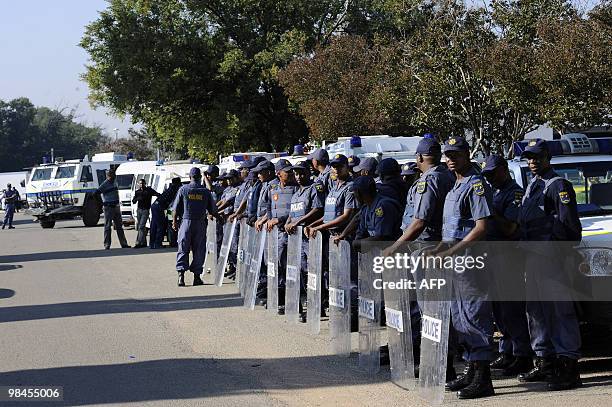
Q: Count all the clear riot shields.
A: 12